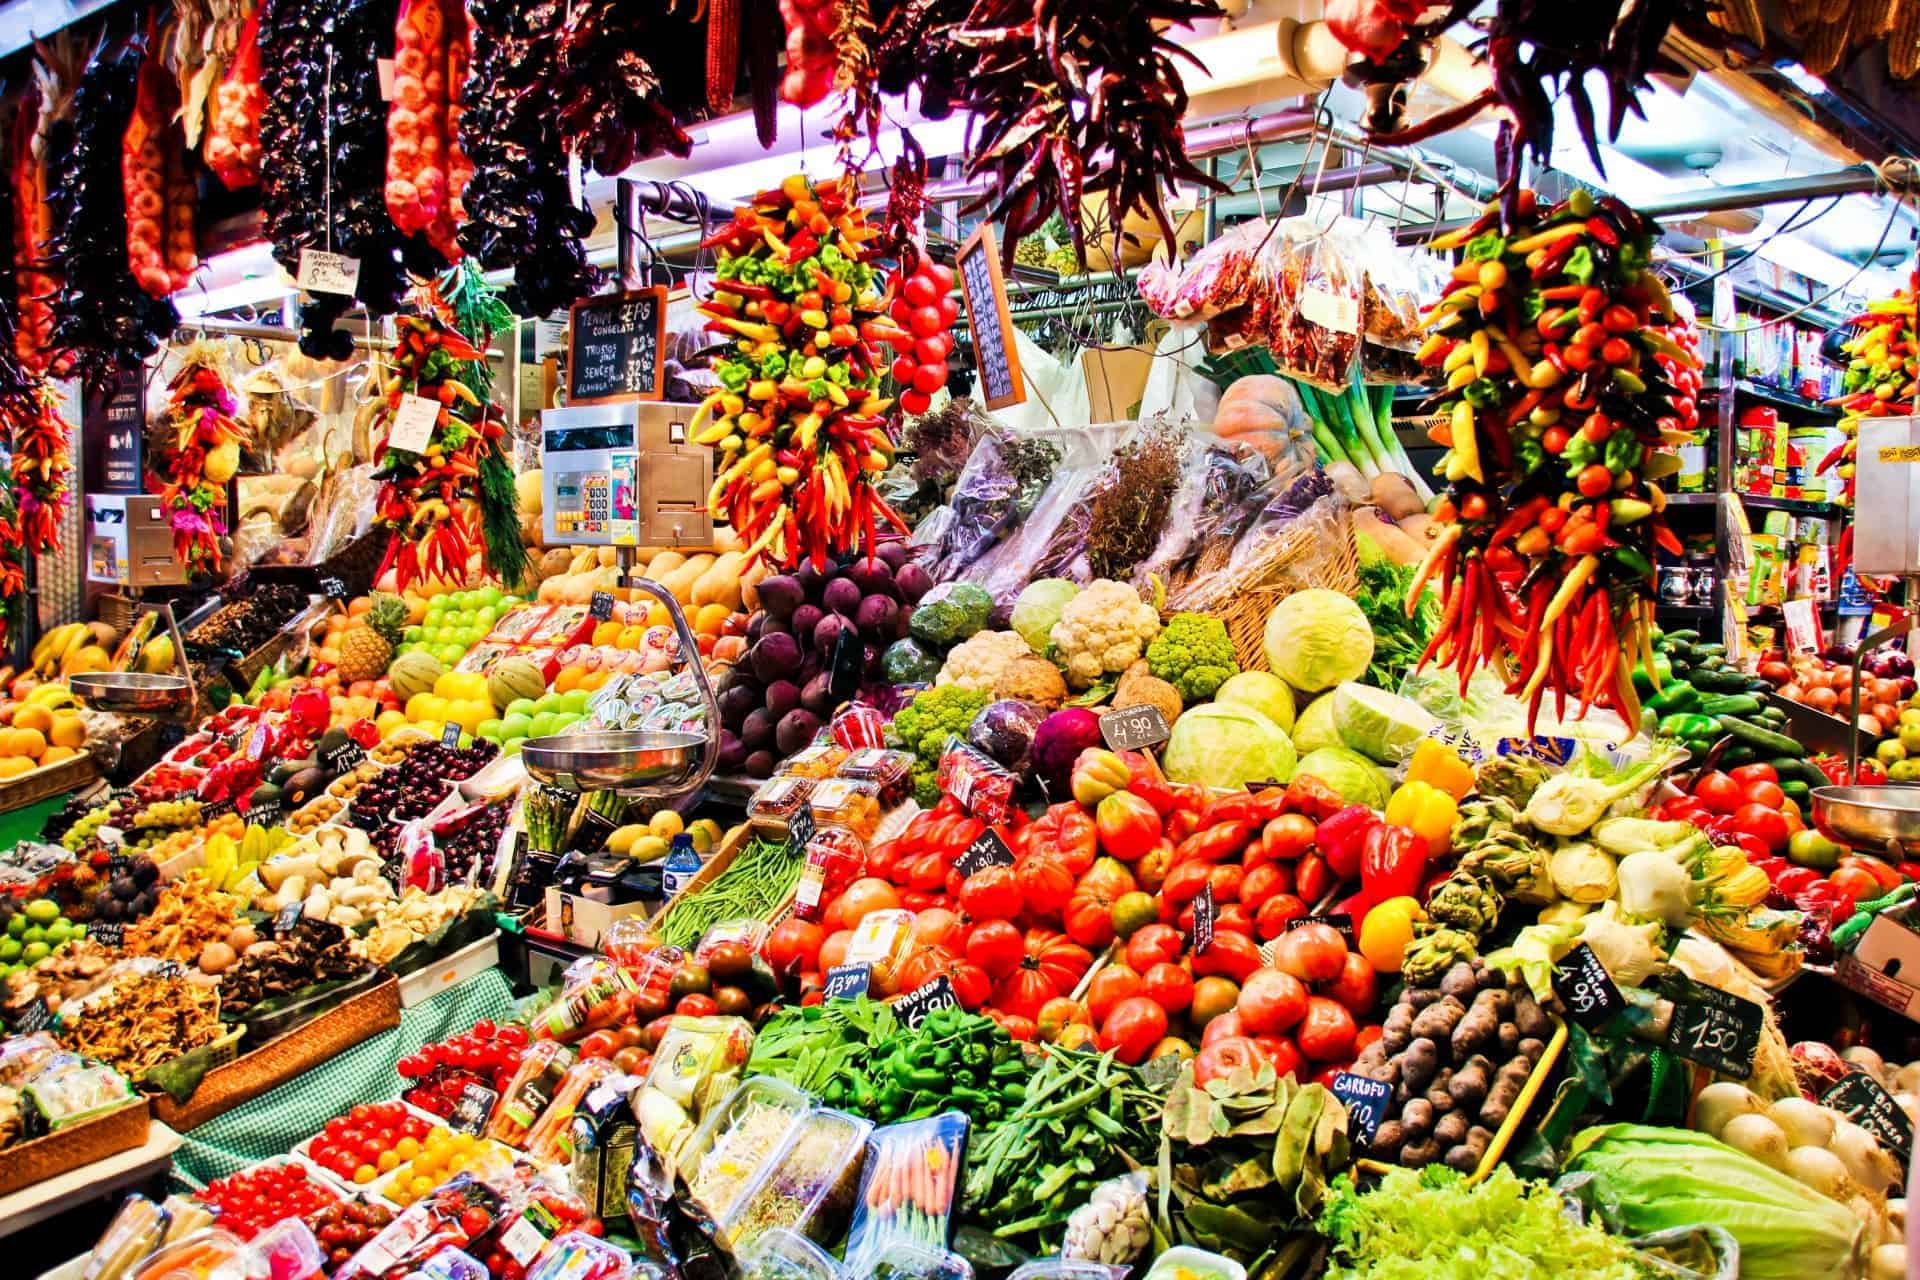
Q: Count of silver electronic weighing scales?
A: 3